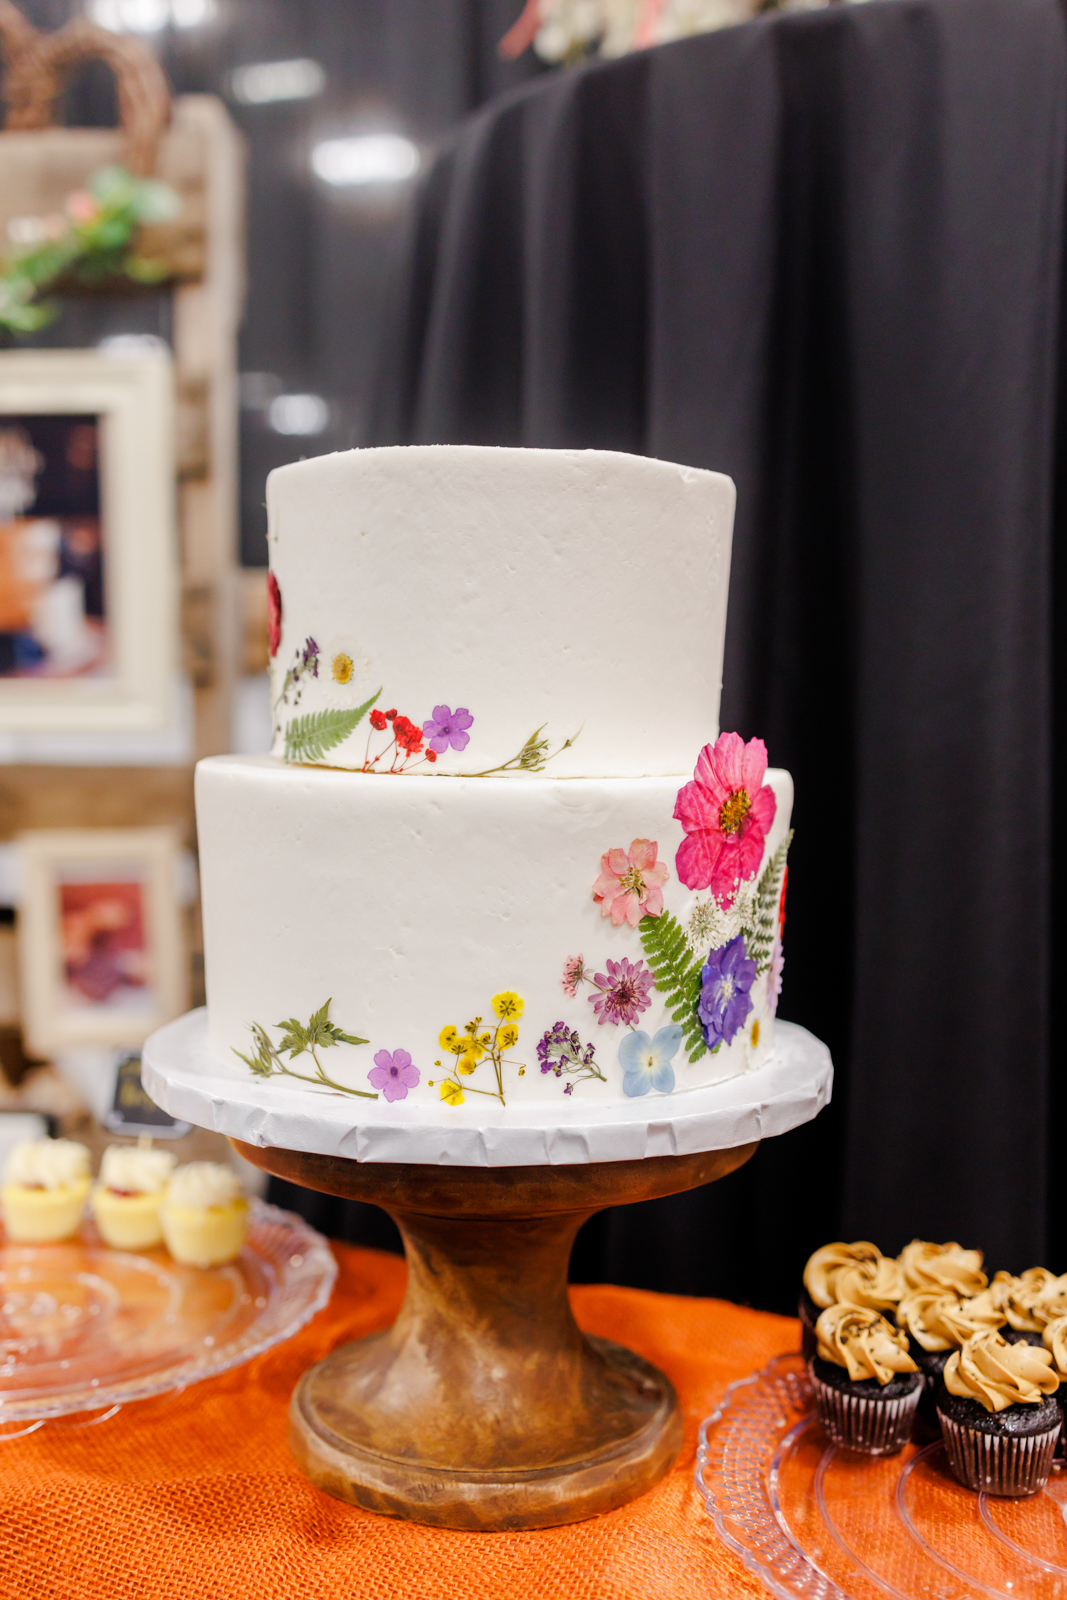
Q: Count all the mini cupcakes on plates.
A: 10